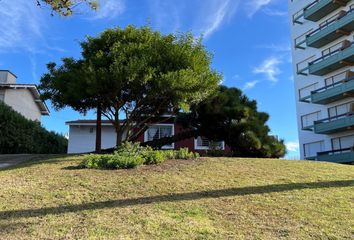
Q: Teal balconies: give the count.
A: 6